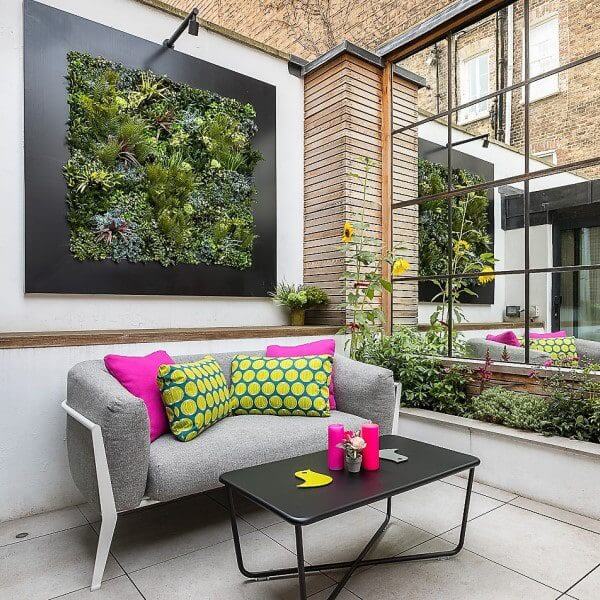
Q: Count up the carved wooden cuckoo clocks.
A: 0